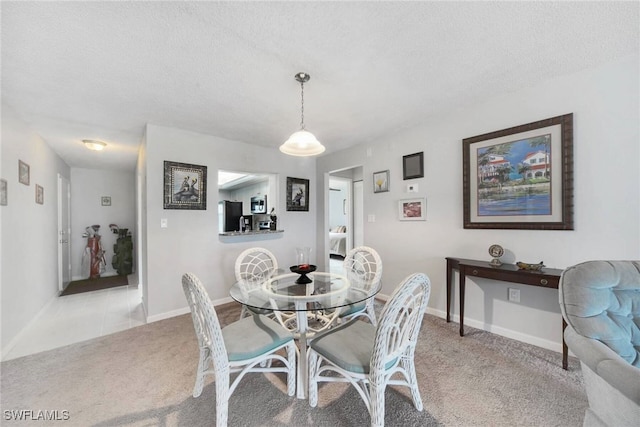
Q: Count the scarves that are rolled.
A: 0